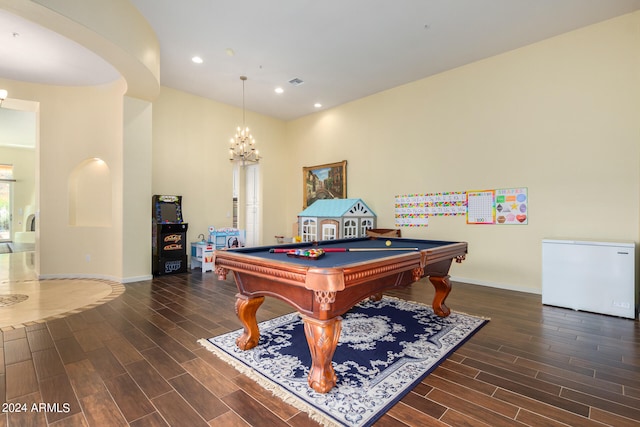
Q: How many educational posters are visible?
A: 3